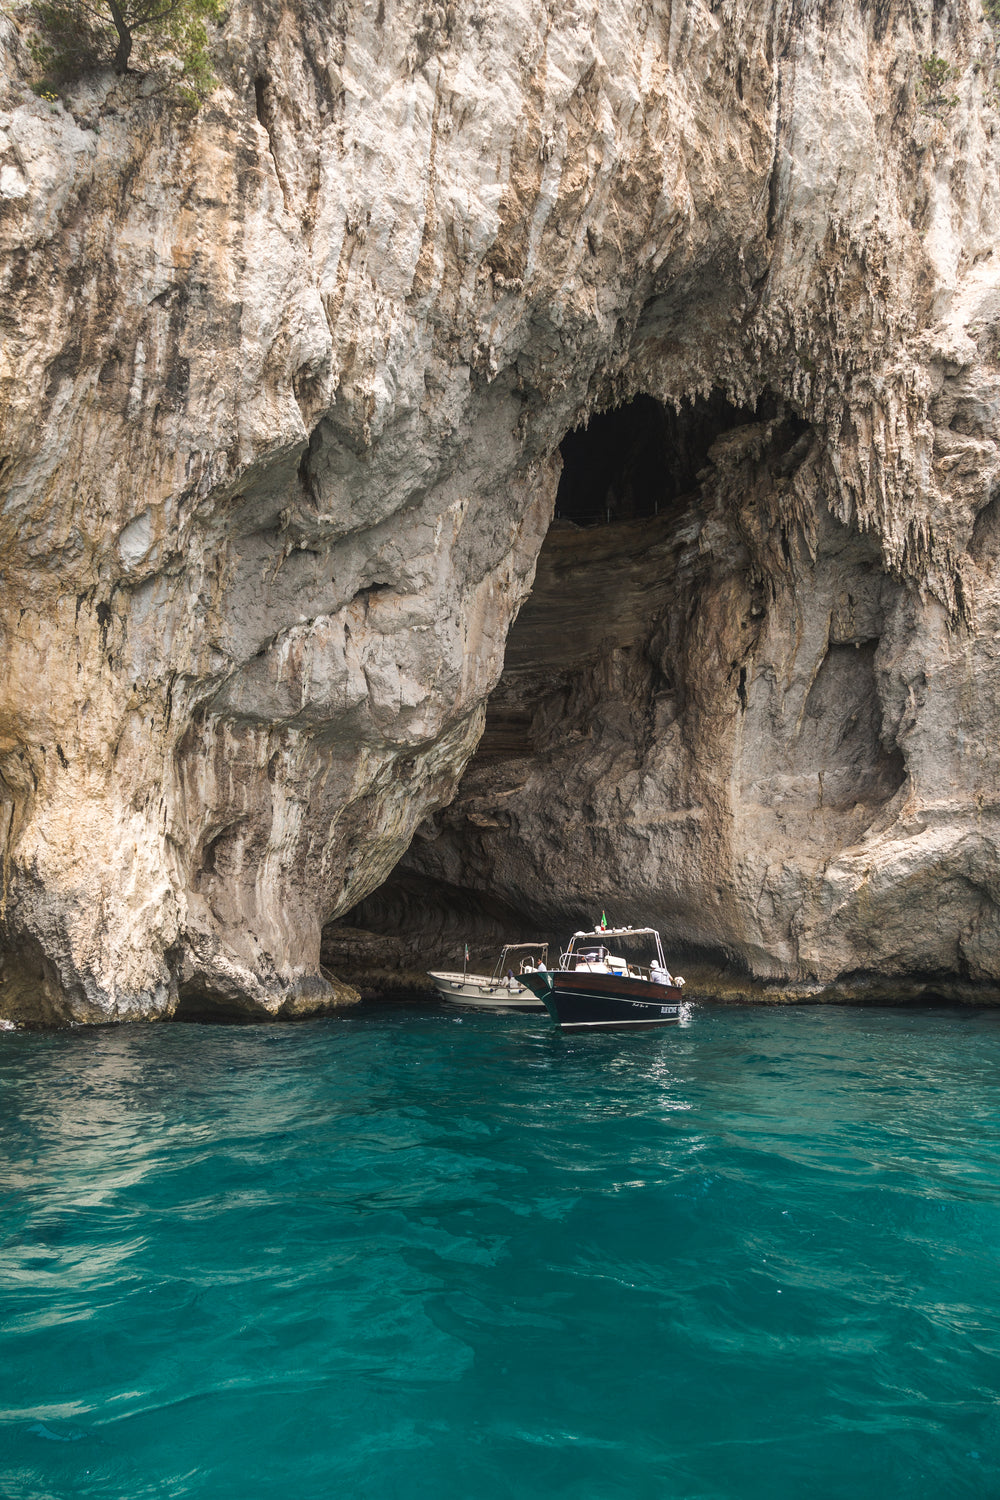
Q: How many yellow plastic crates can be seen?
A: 0